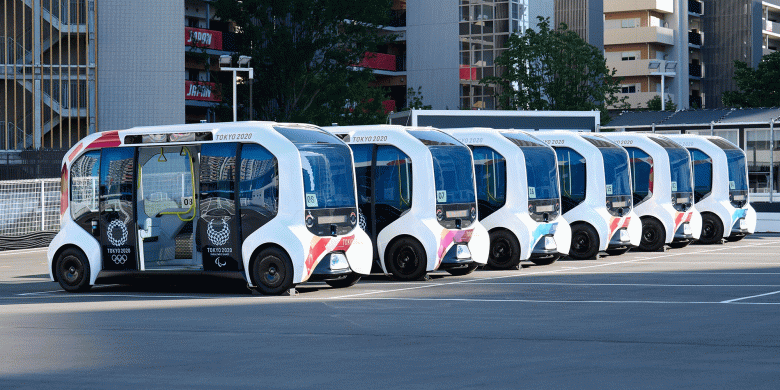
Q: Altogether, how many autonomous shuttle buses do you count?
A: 6